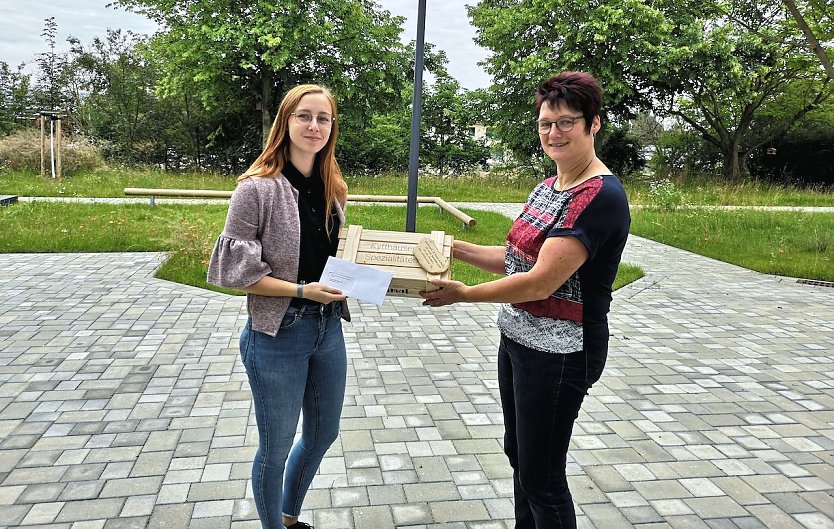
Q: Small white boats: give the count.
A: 0